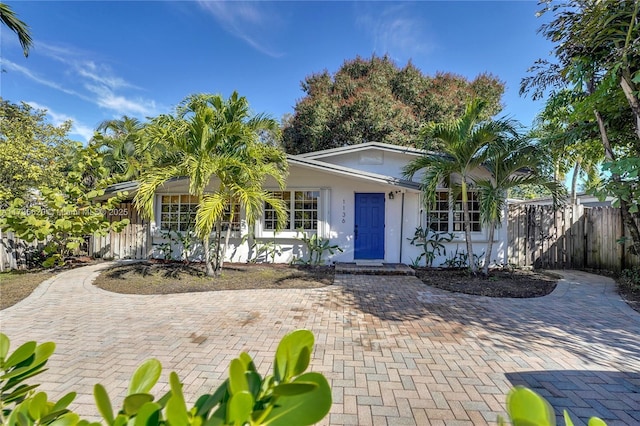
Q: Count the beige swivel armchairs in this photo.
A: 0